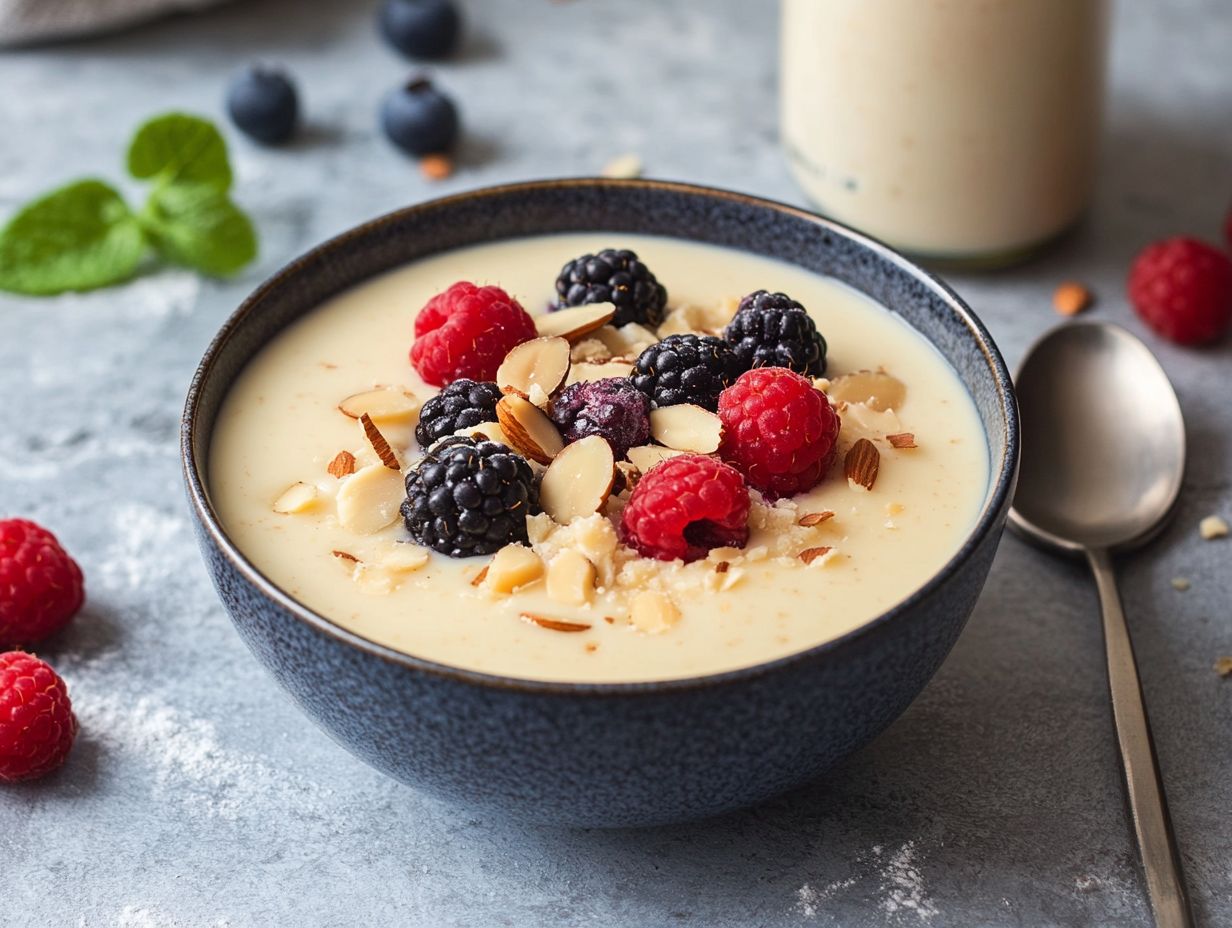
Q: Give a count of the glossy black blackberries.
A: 5